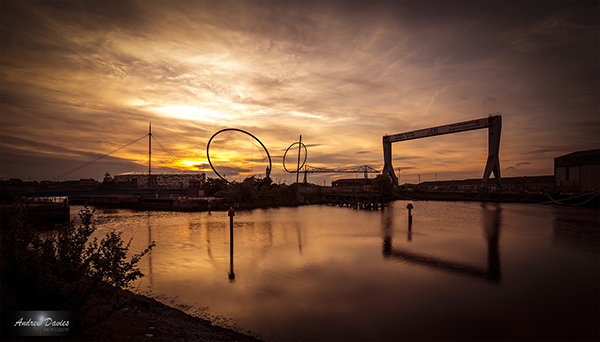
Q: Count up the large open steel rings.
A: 2